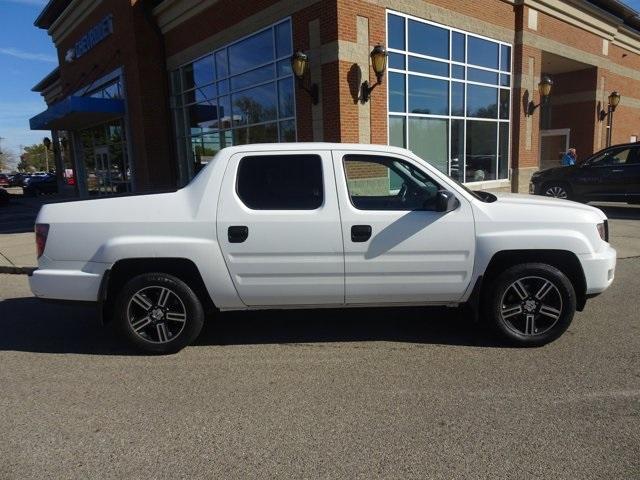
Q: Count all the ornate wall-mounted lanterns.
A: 4